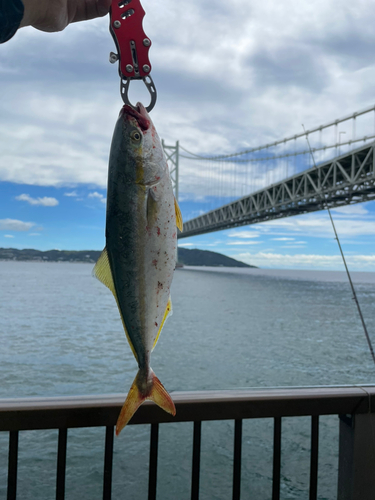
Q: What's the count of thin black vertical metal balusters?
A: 8